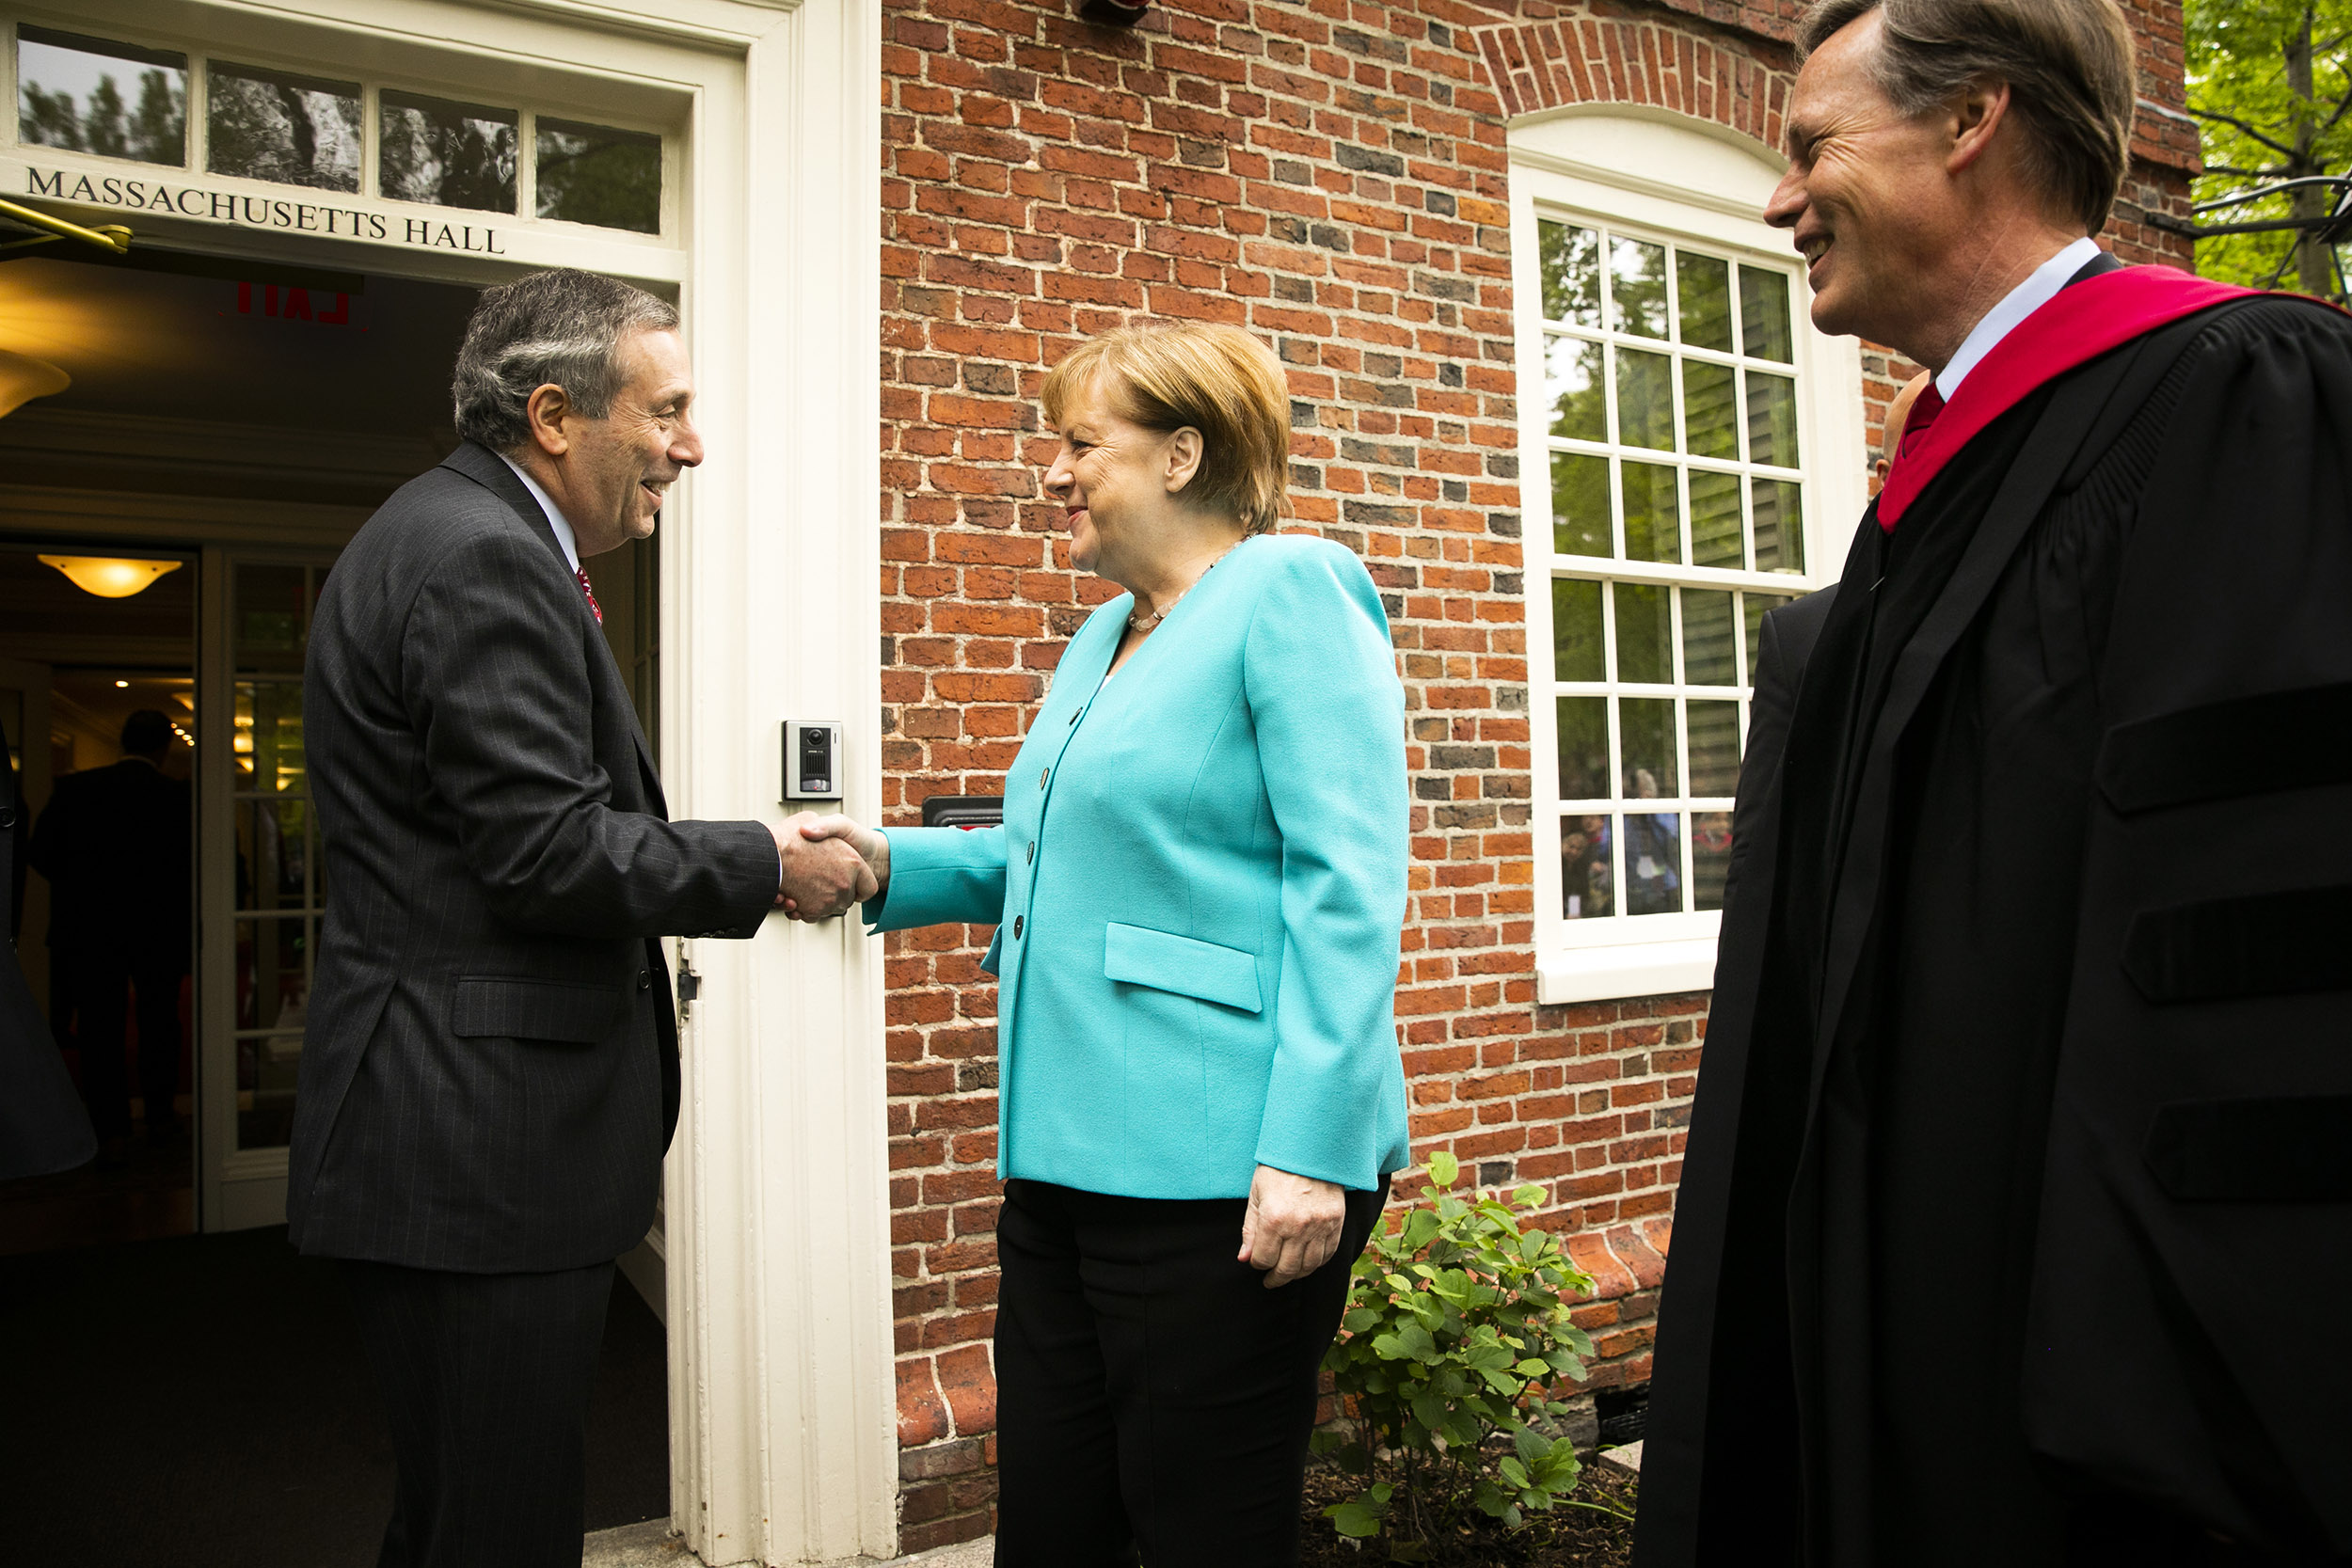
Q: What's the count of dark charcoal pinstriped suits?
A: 1